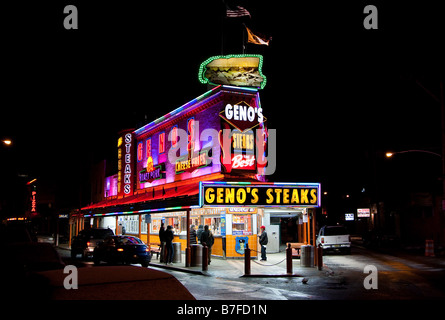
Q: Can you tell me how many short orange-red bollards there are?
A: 4